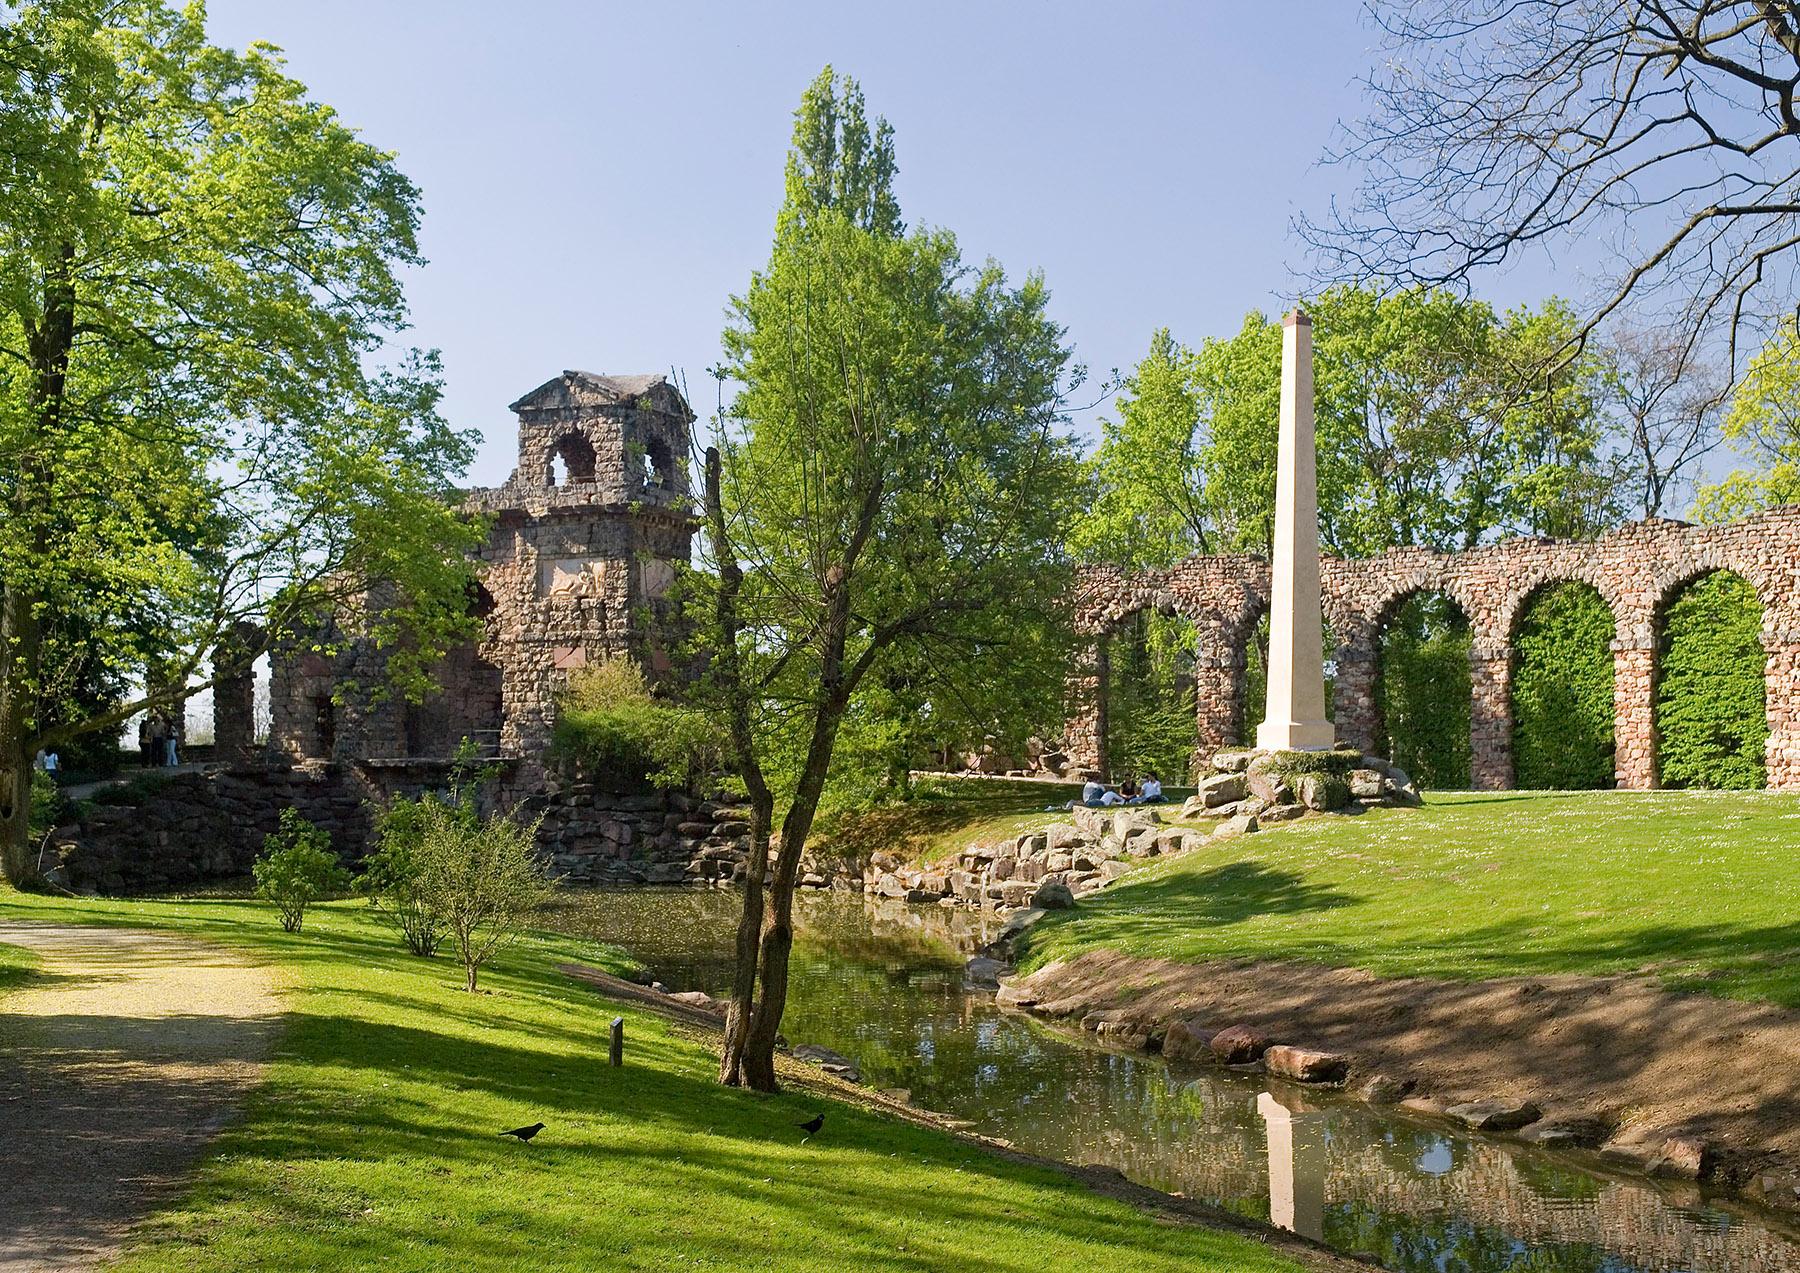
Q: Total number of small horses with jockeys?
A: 0